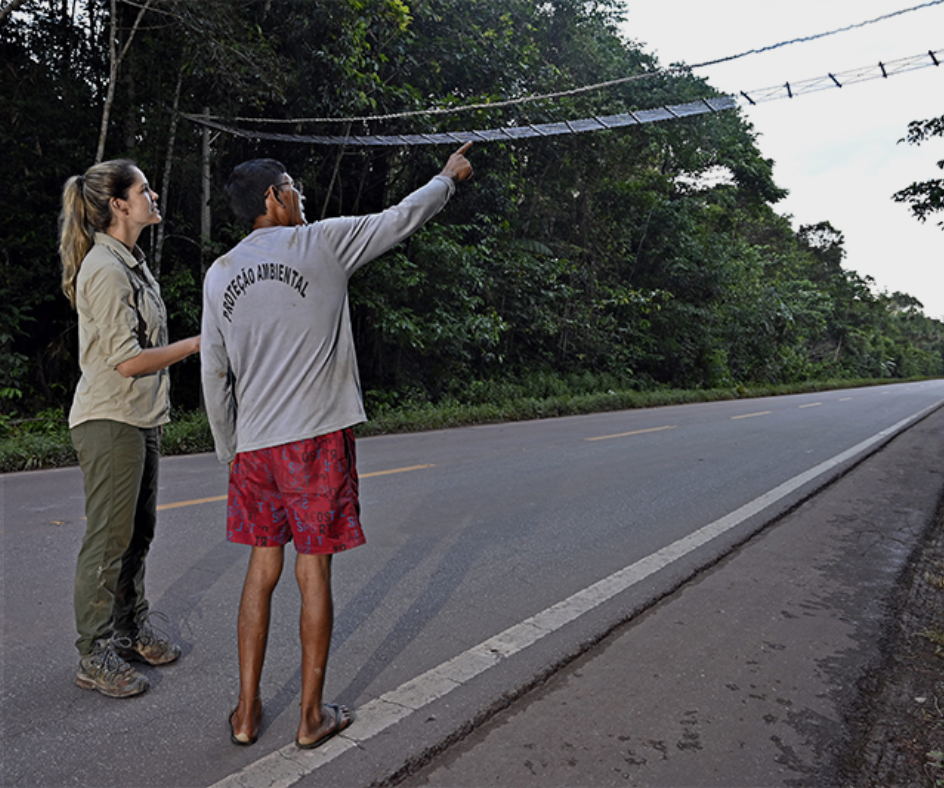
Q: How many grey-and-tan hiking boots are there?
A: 2